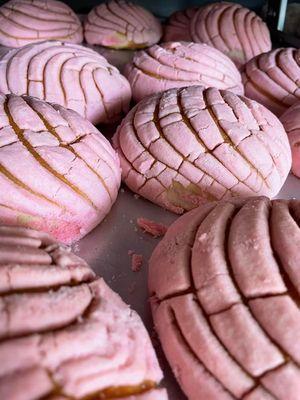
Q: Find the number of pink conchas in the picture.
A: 12